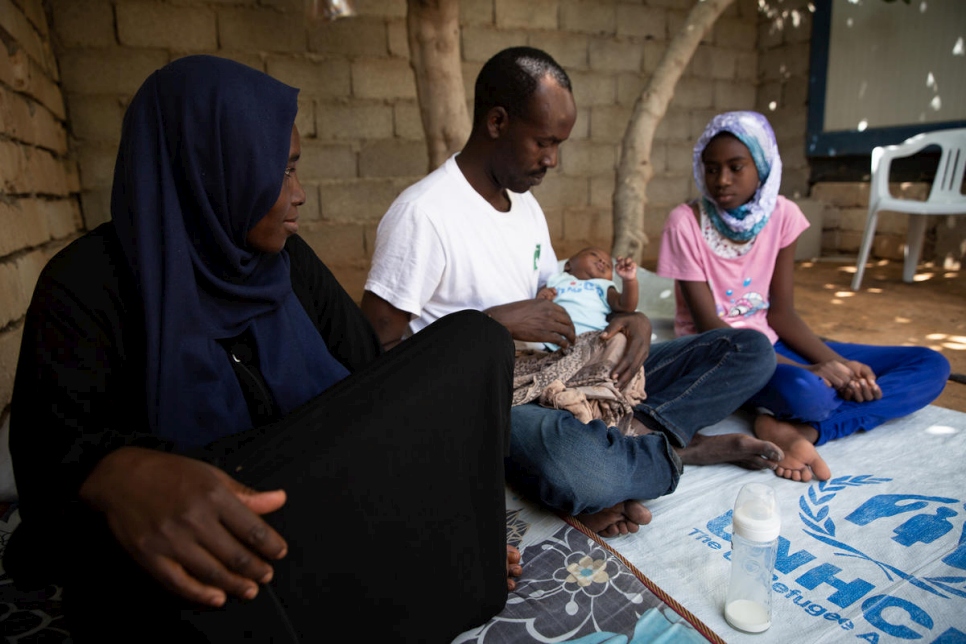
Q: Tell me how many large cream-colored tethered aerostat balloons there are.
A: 0